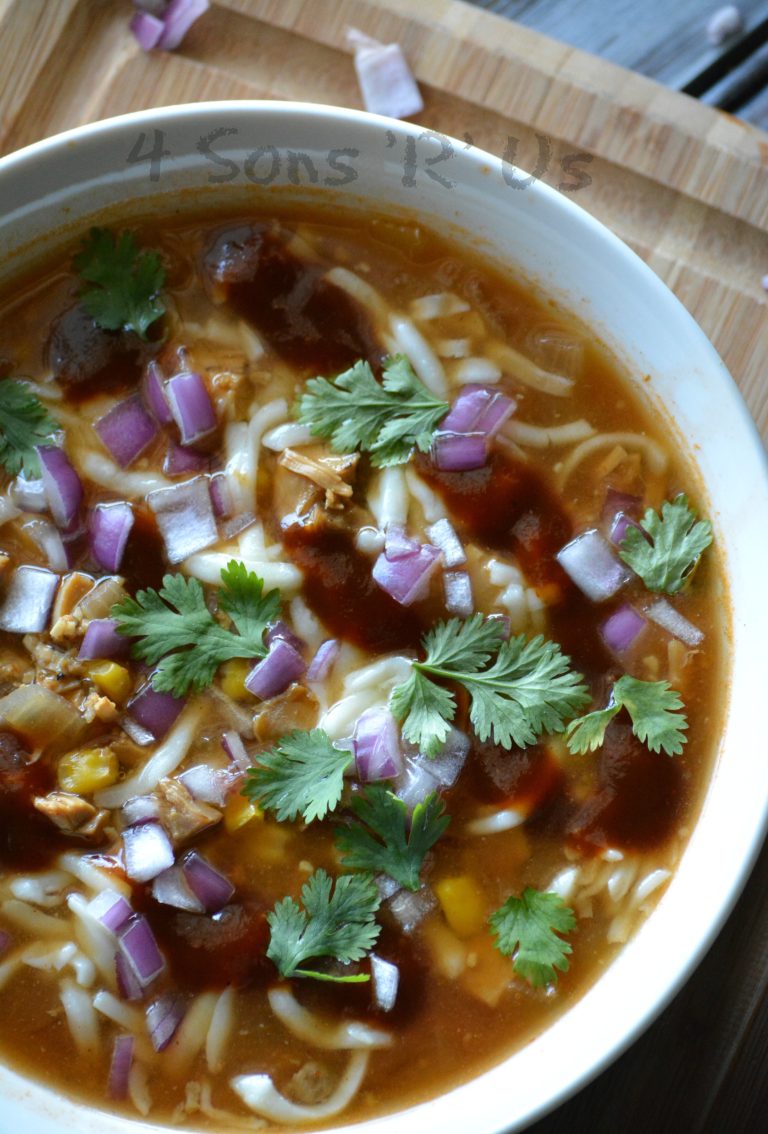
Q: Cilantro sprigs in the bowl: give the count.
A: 11